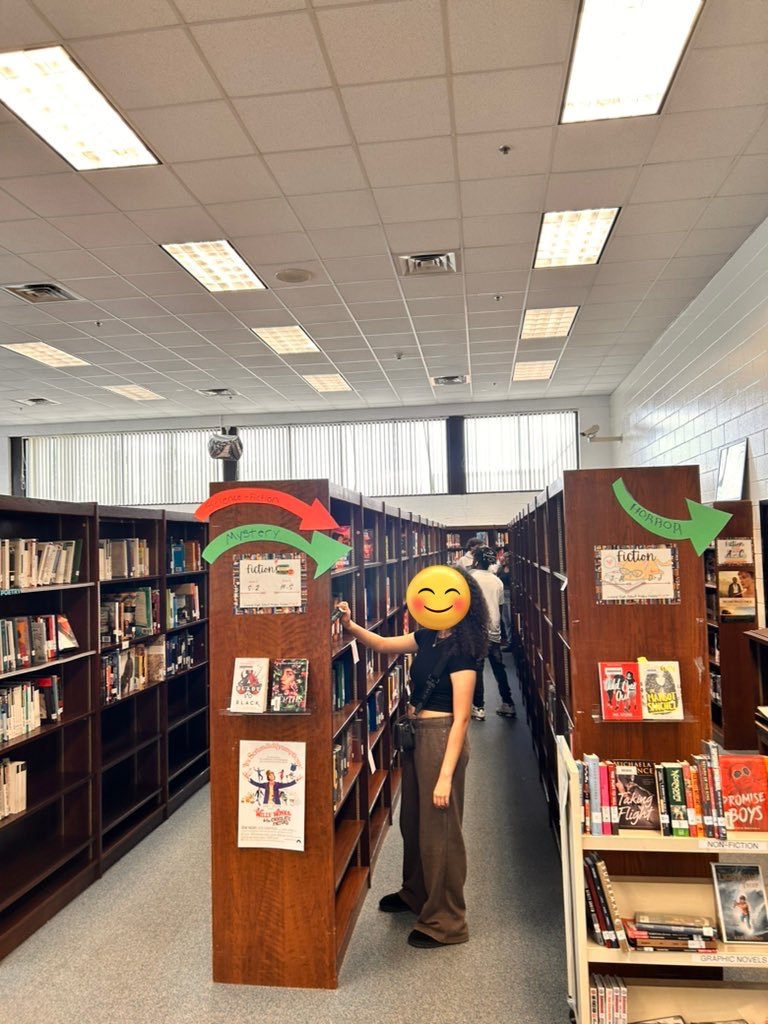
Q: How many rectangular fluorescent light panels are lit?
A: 10